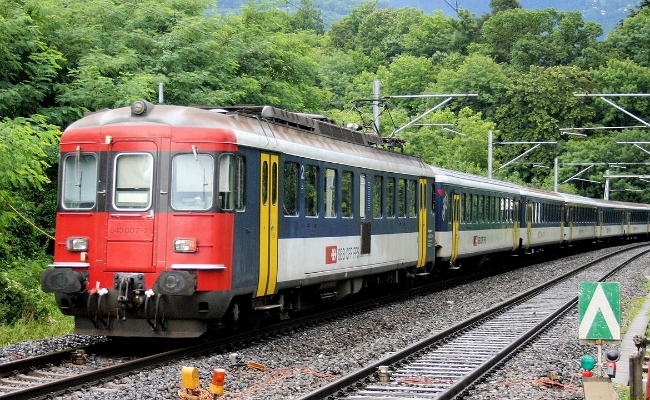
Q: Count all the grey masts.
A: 5